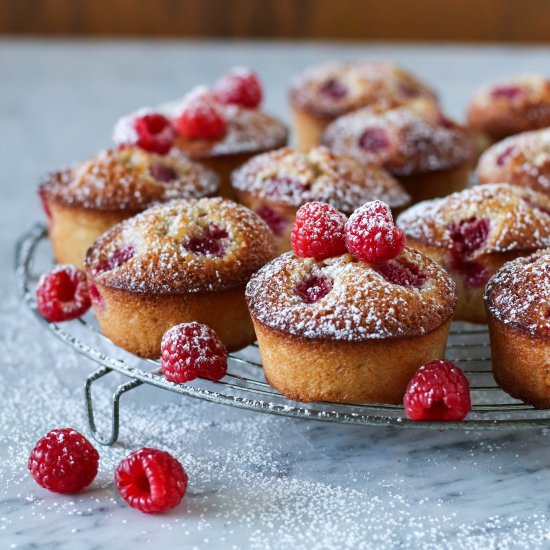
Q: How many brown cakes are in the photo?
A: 11